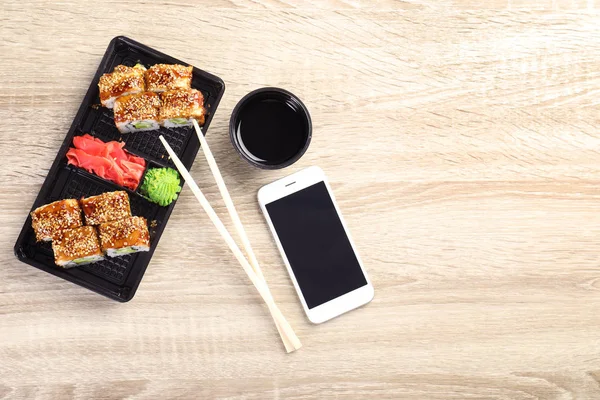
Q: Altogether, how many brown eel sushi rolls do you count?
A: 8